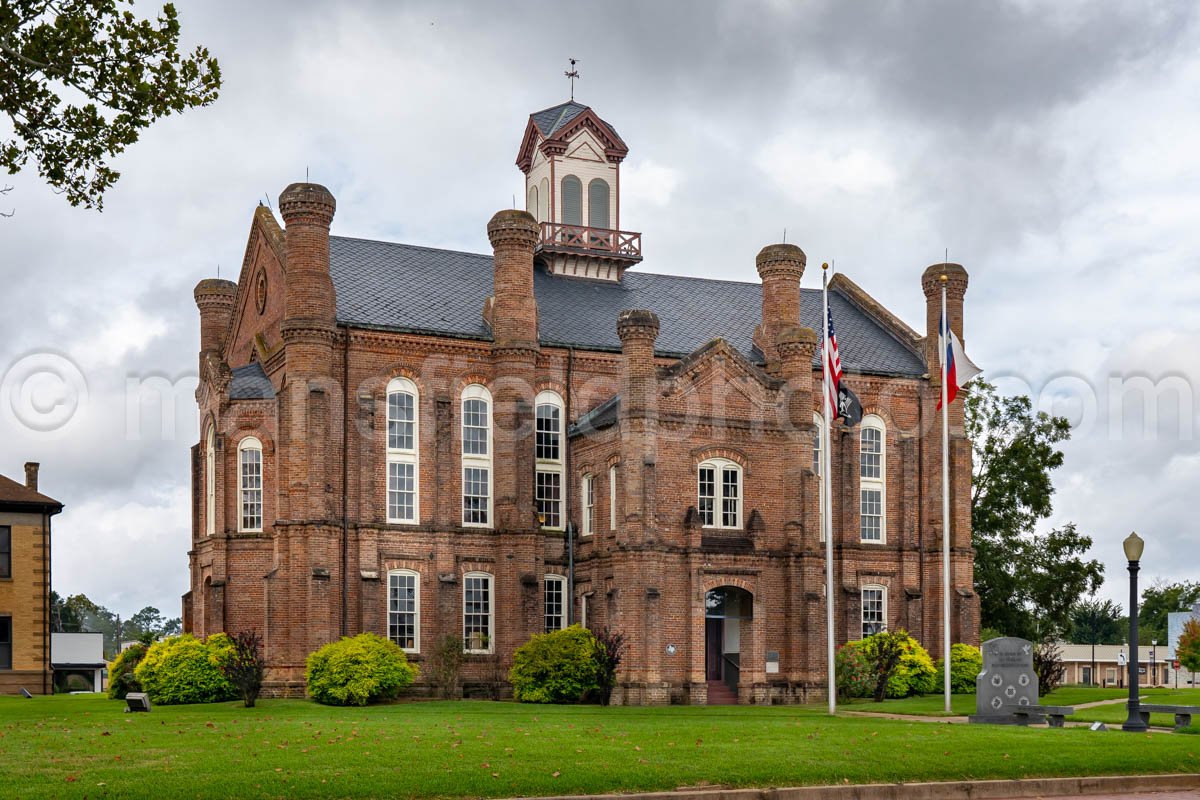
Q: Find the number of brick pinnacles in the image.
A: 7